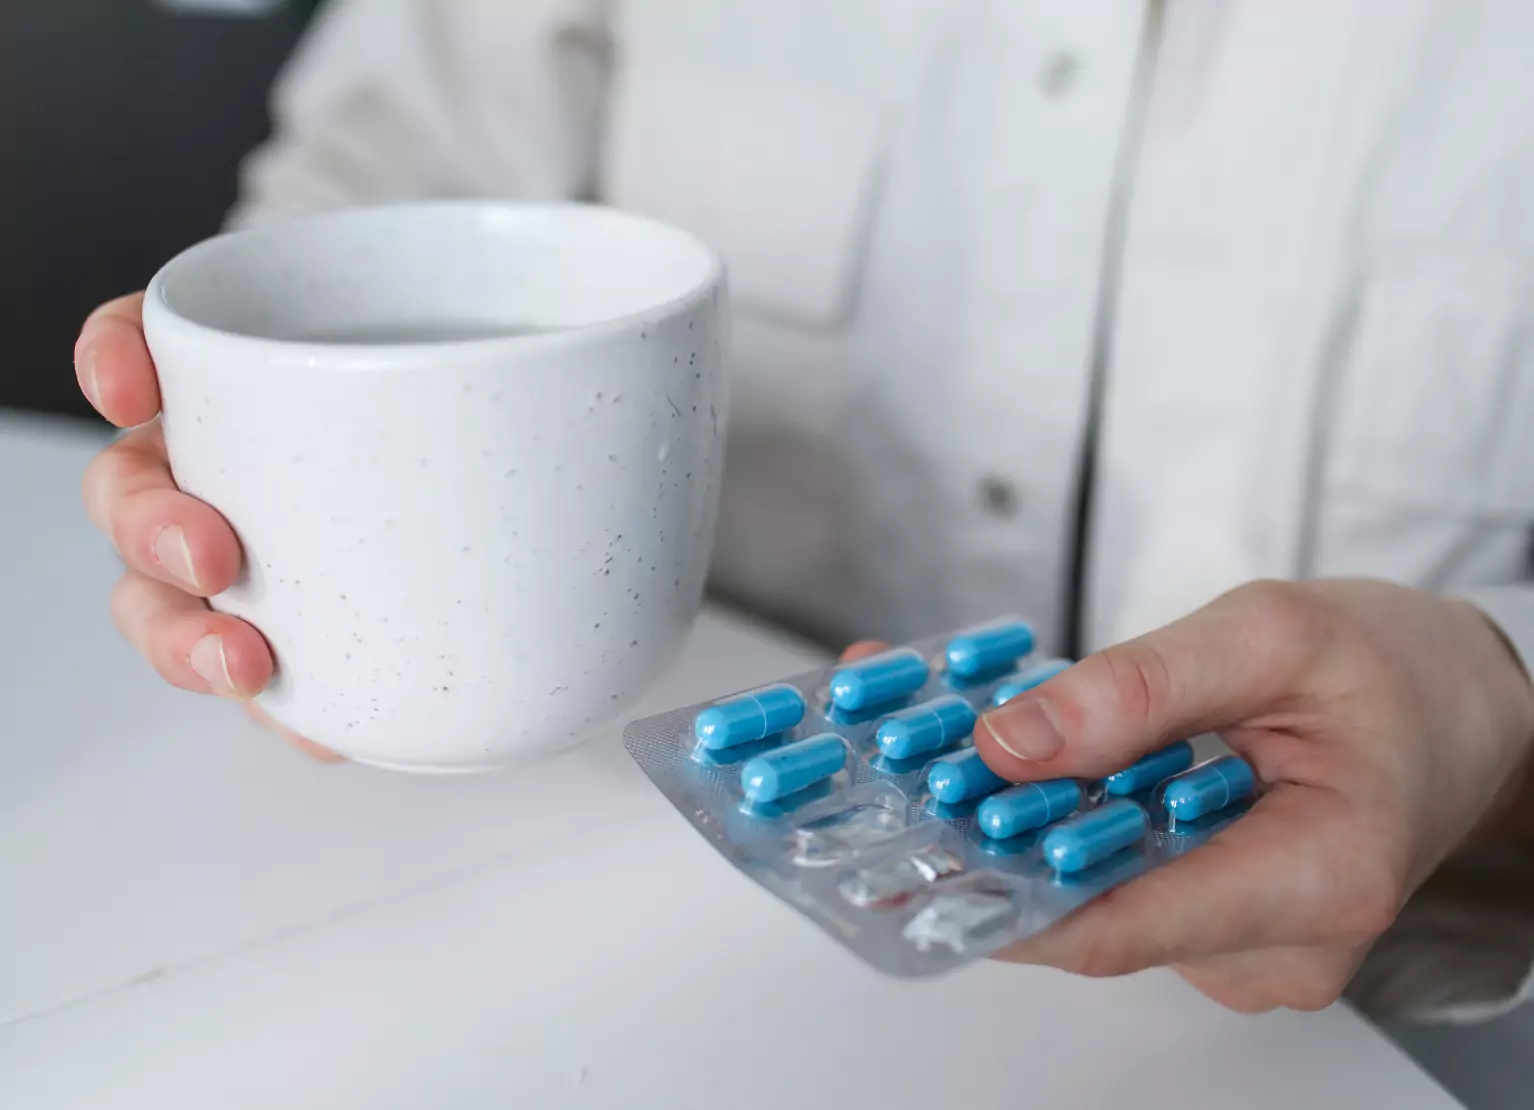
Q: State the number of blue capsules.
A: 11